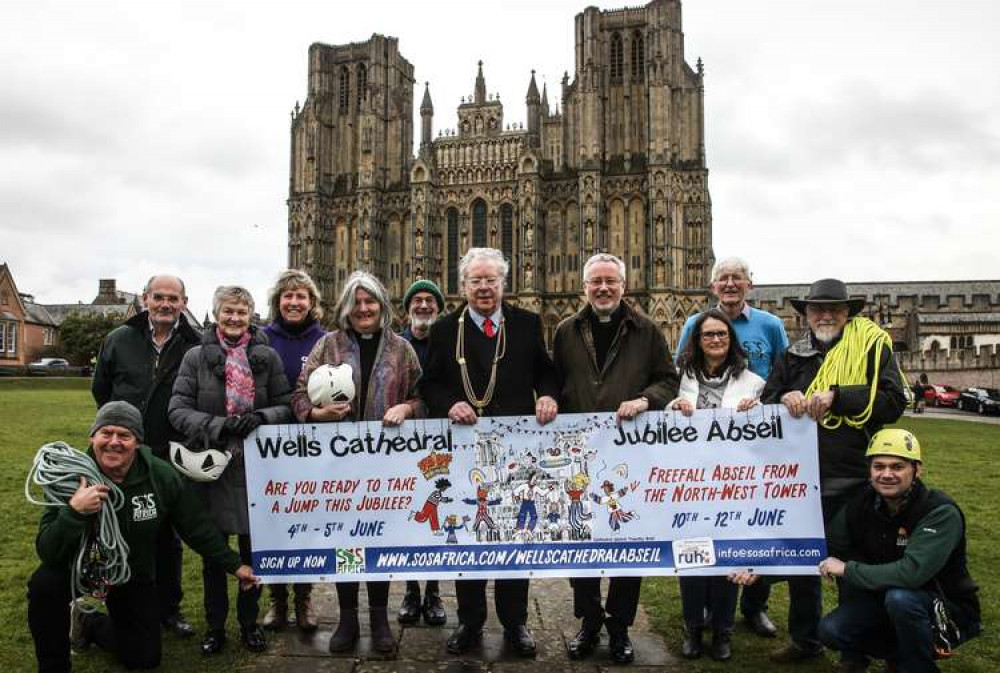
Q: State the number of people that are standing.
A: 10